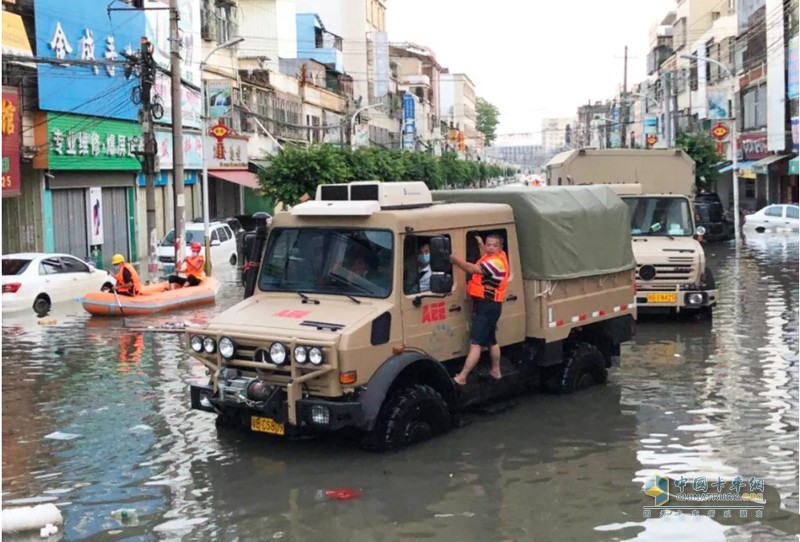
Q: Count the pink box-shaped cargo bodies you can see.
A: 0